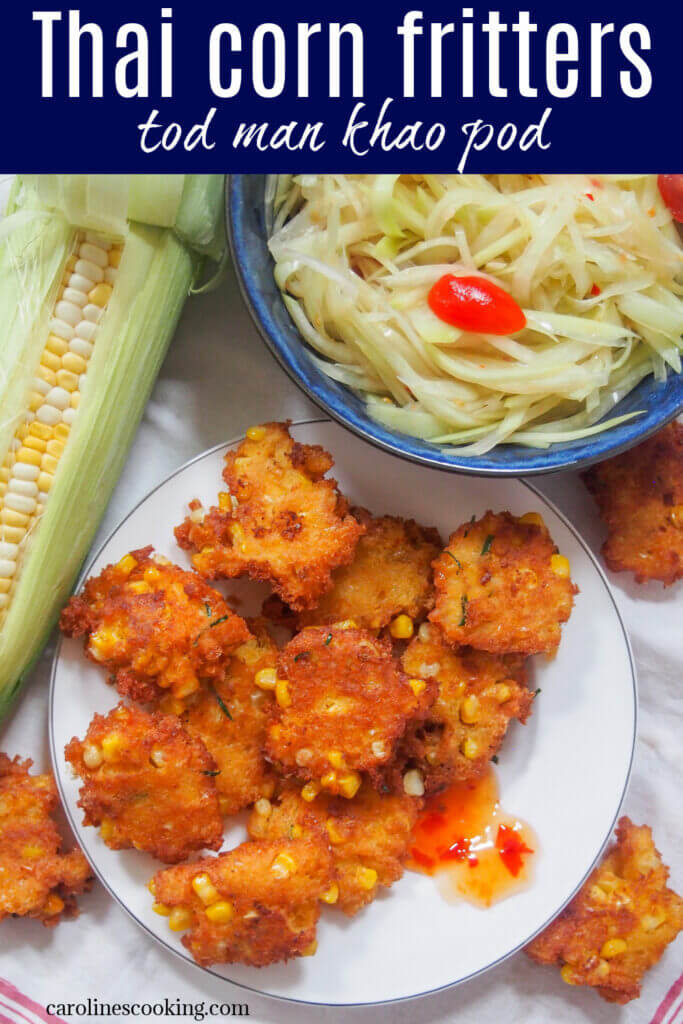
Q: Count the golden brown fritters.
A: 13